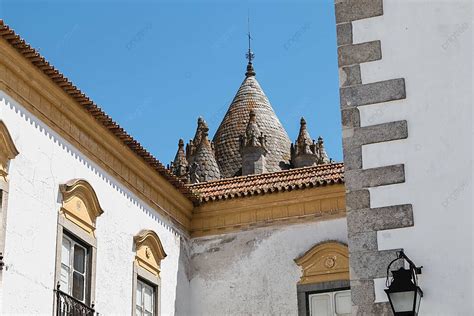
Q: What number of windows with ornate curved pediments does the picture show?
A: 4